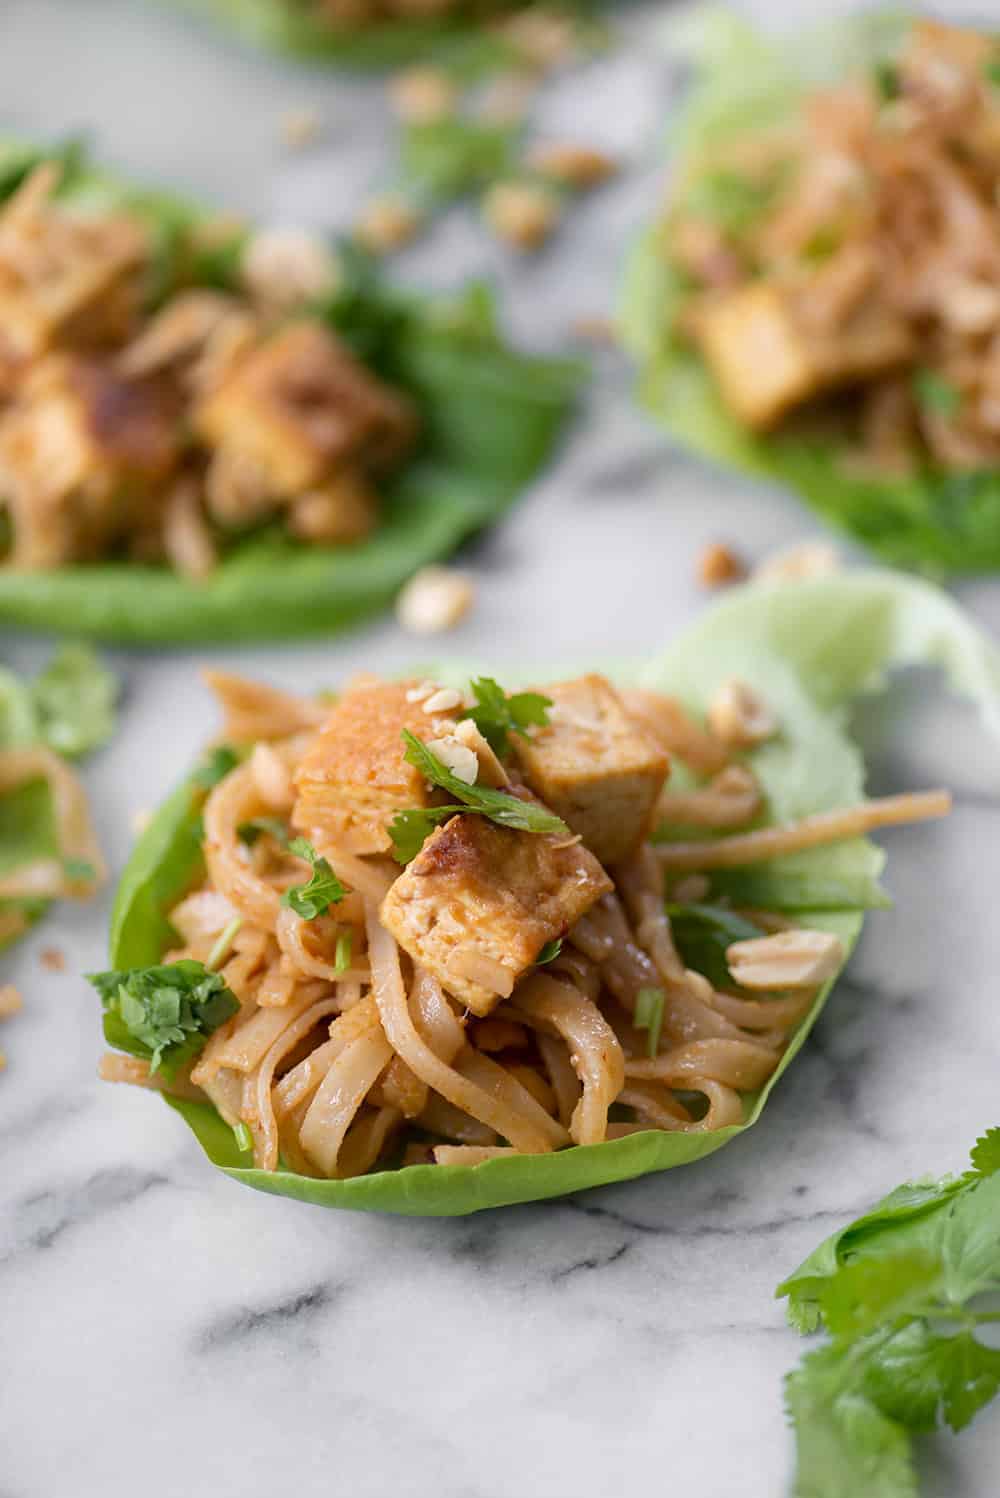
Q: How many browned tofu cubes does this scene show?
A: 7